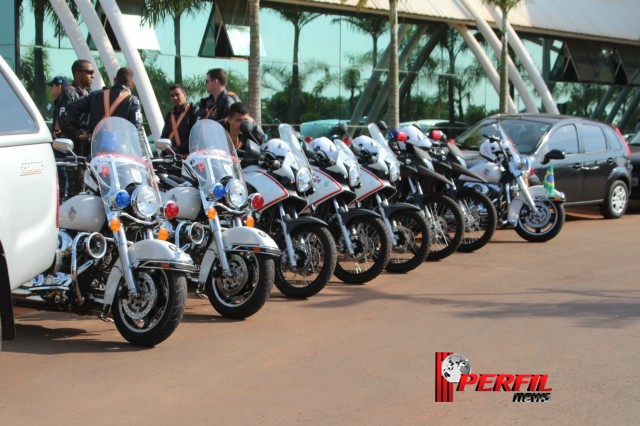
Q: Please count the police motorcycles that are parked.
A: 8